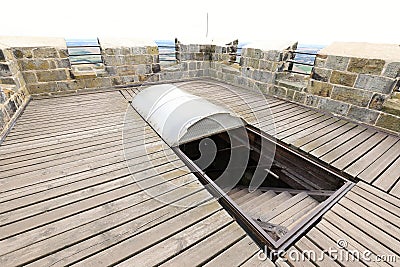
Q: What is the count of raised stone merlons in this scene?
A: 5